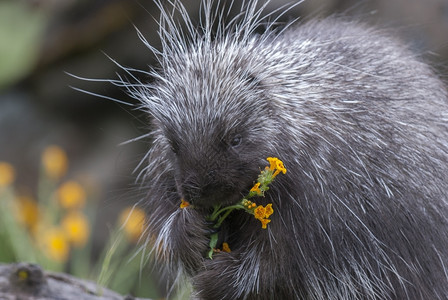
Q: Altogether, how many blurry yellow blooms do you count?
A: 7